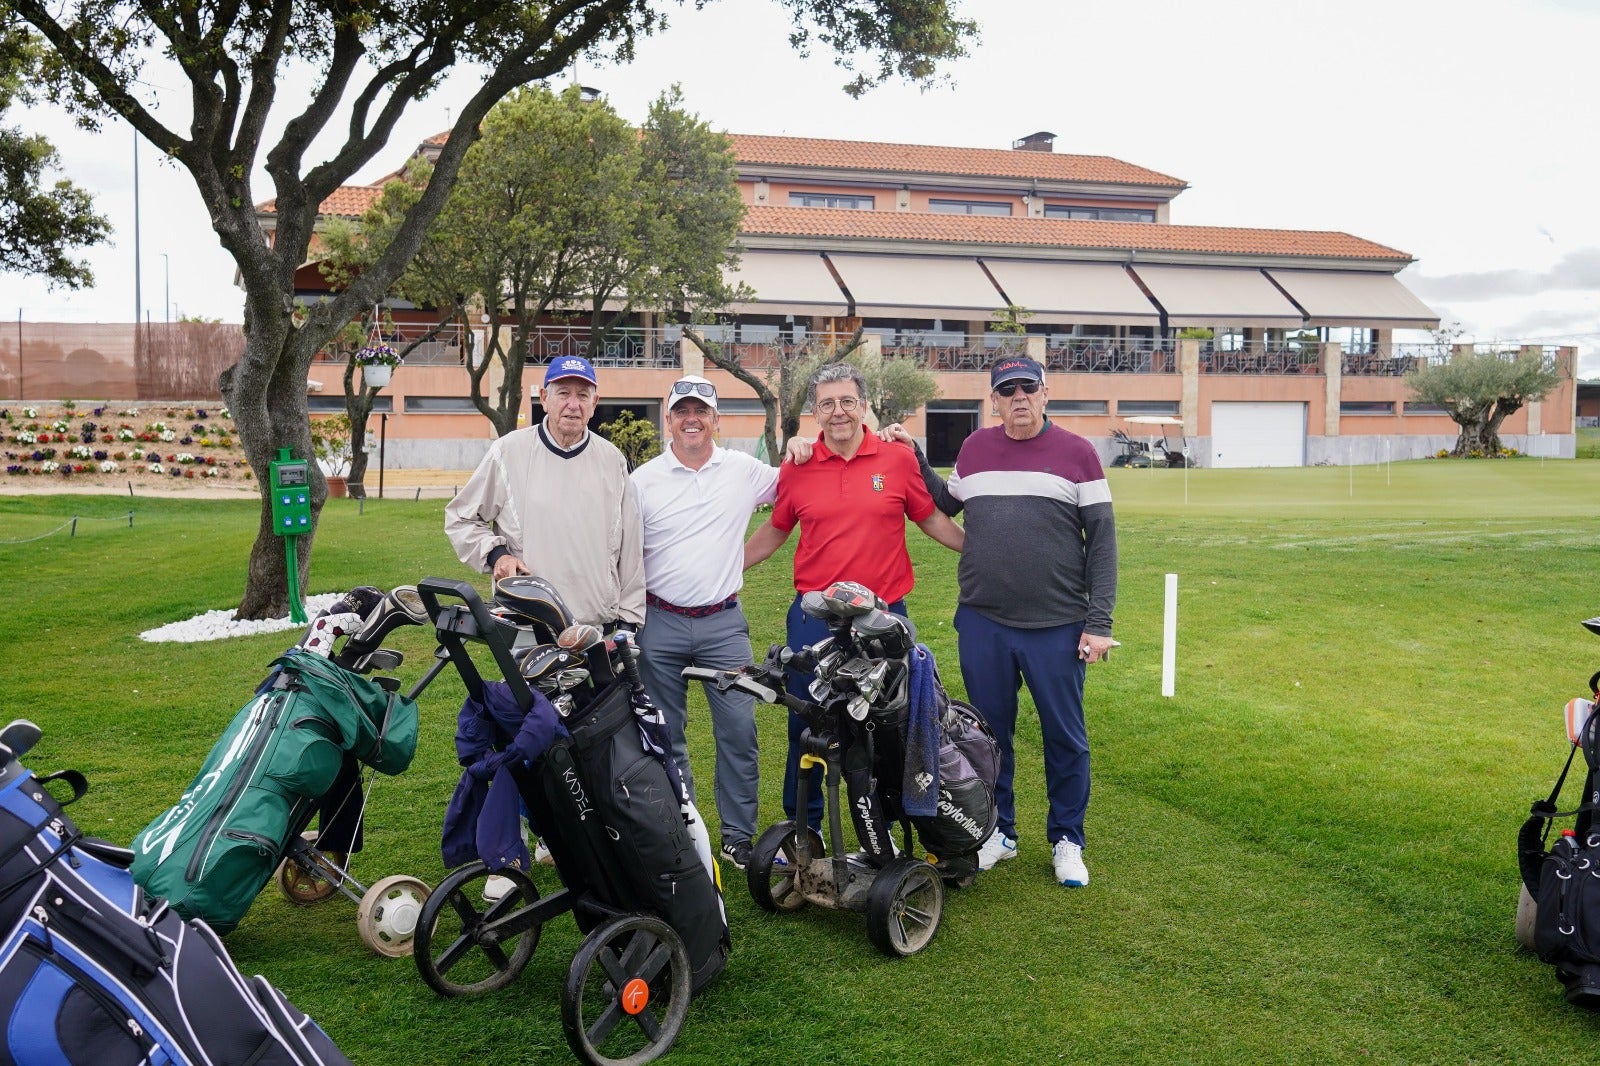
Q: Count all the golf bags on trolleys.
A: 3